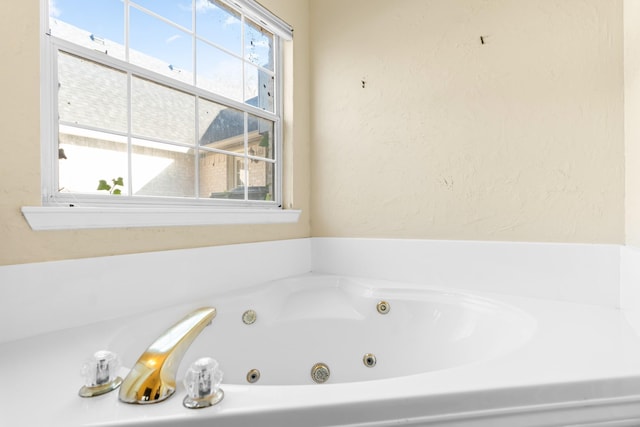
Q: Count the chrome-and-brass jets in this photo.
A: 5